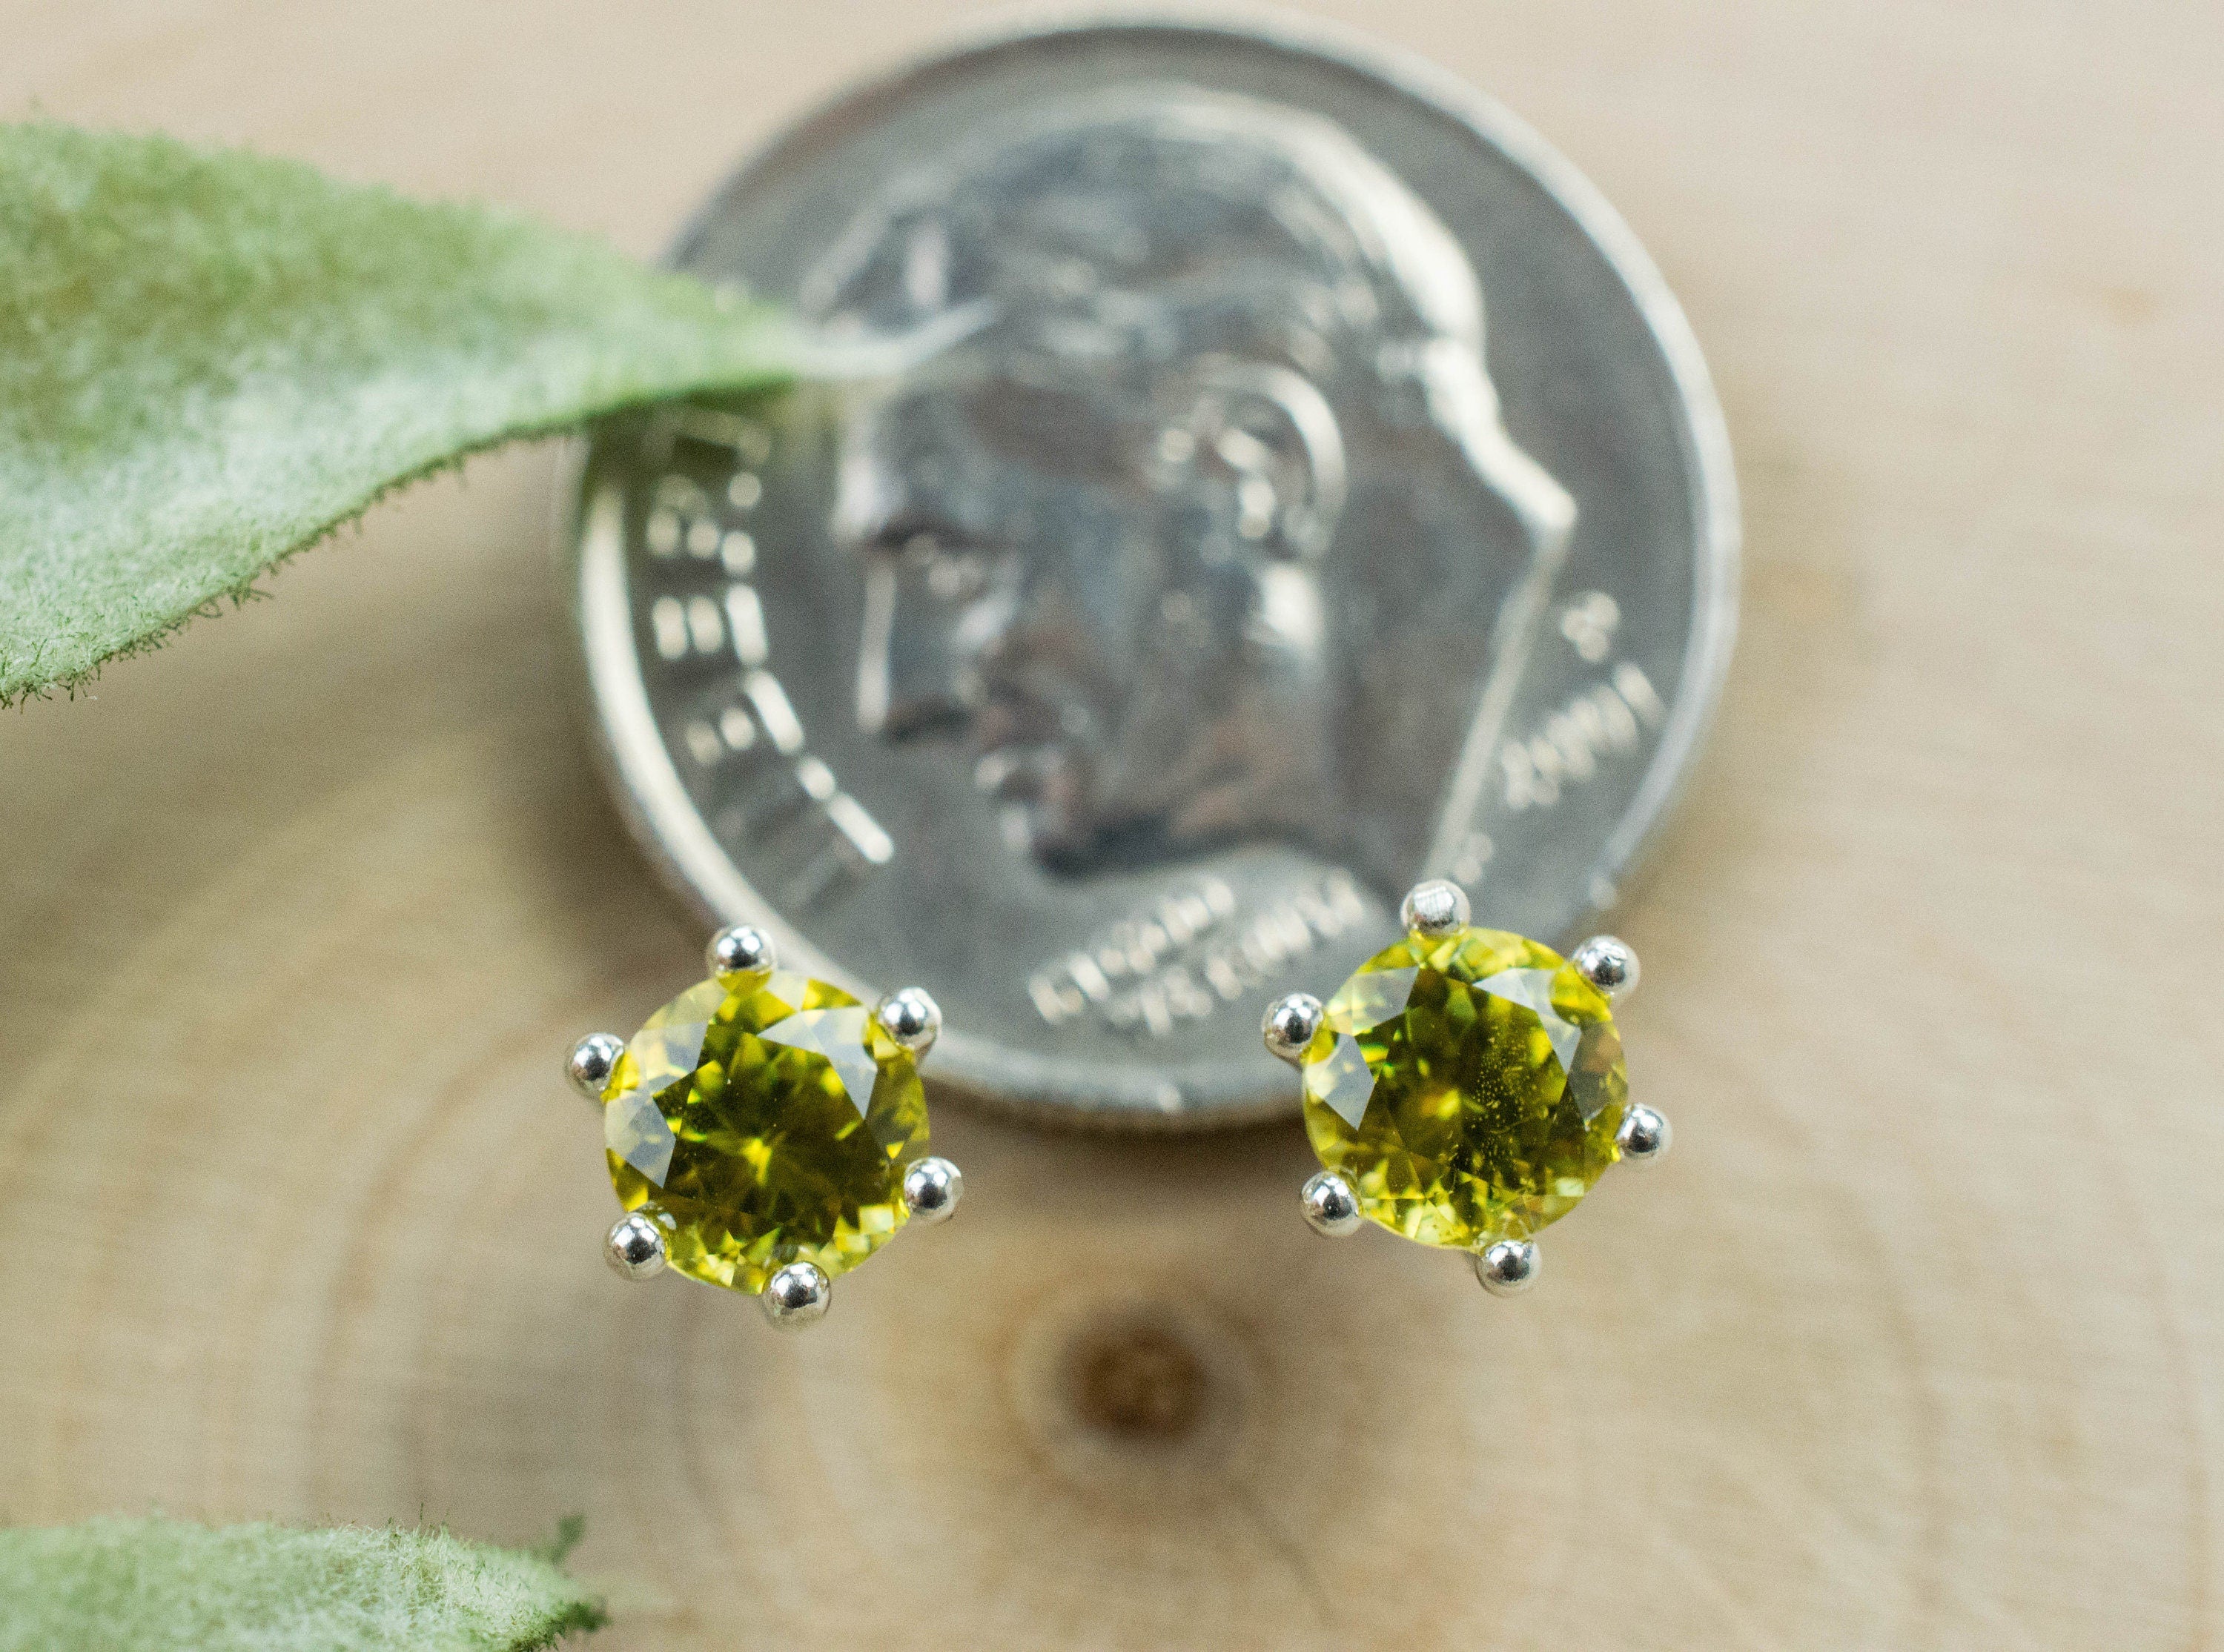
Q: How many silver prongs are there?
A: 12